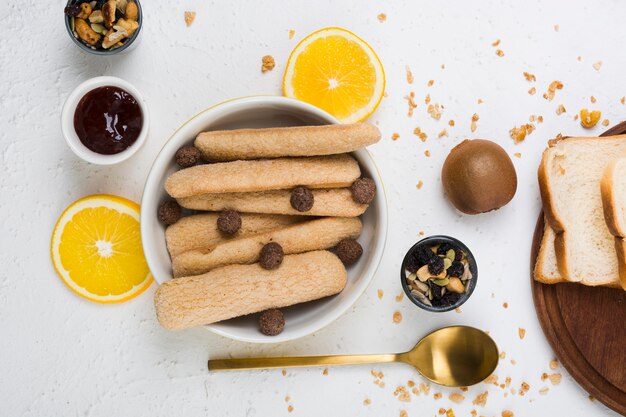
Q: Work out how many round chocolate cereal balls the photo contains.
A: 8